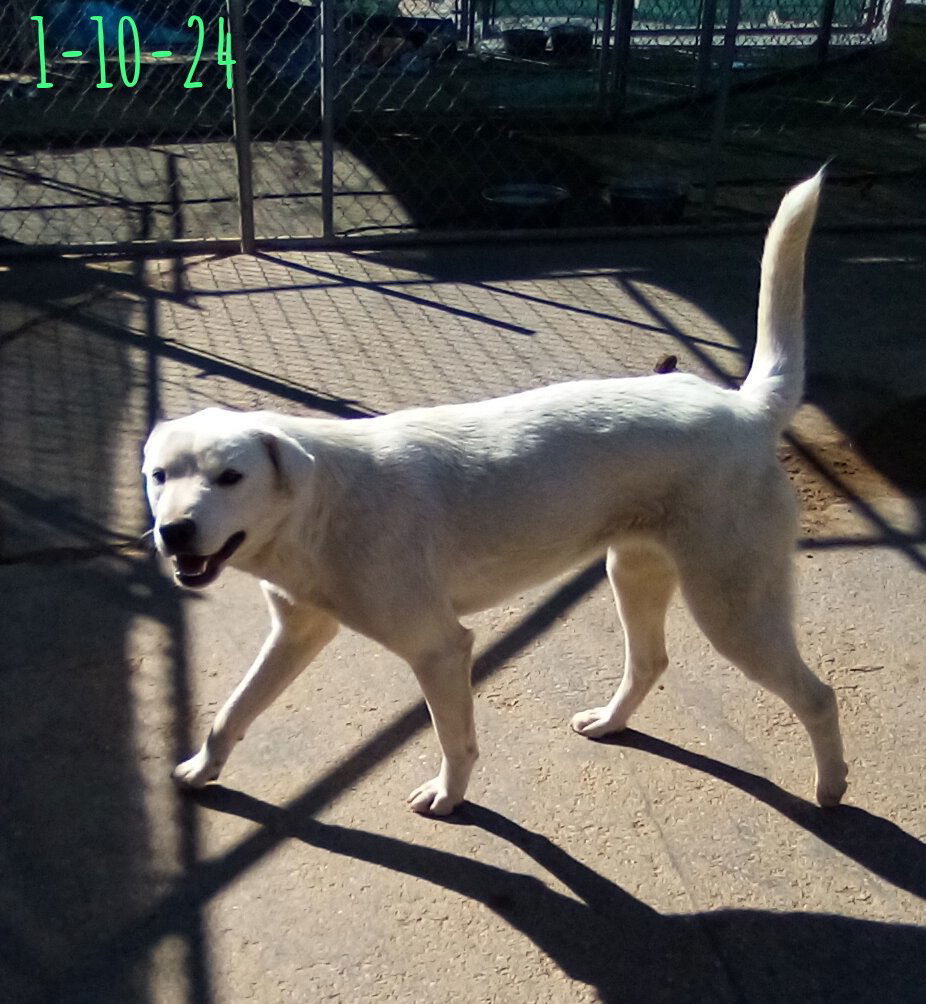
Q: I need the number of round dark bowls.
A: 4